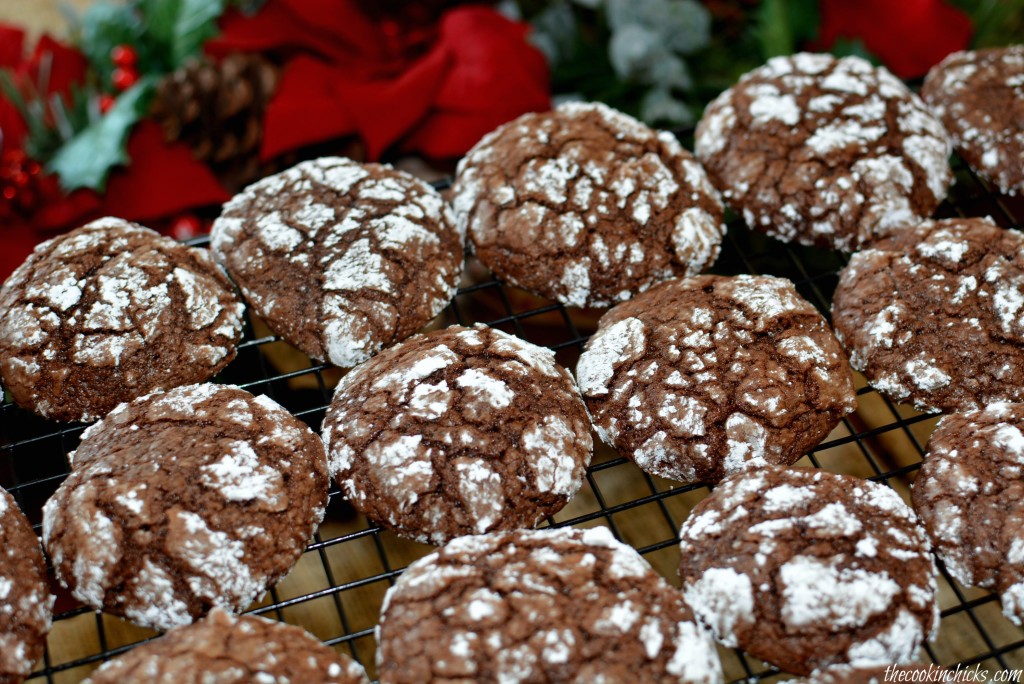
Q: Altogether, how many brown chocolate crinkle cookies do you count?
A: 15